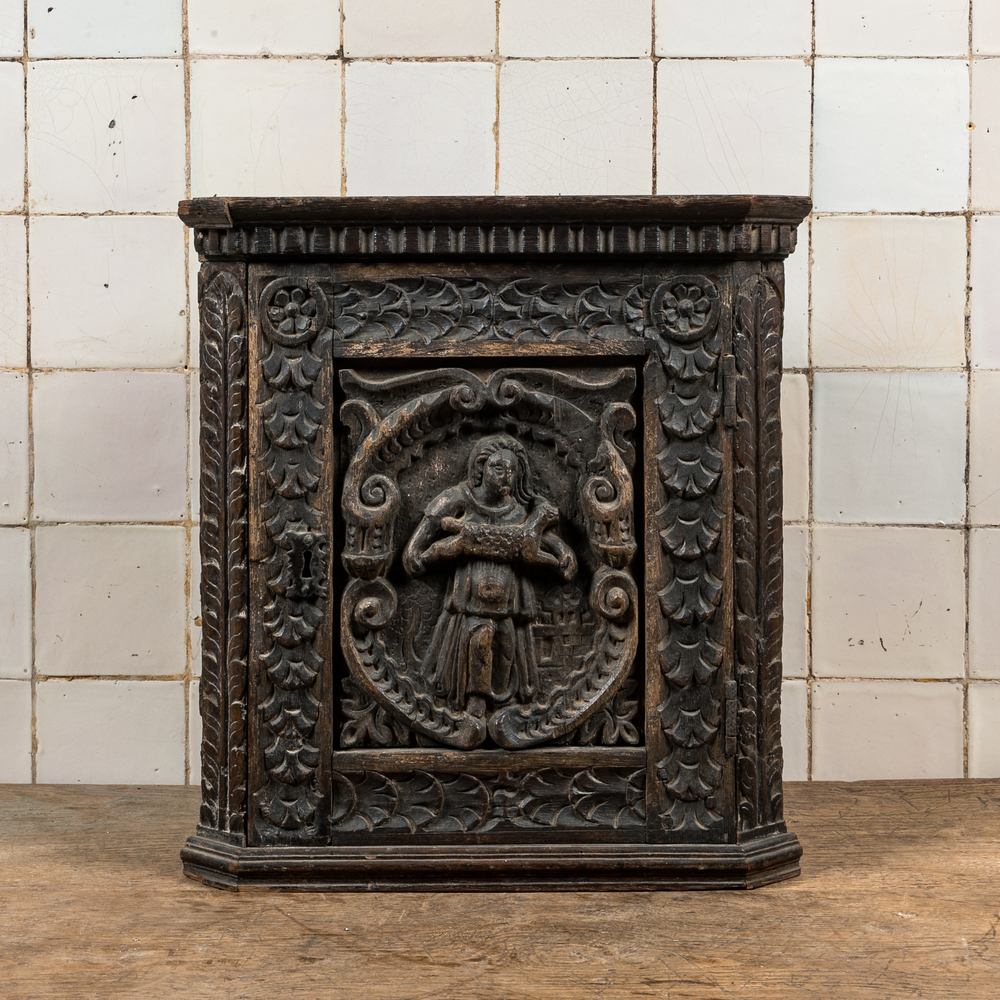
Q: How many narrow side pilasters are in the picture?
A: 2